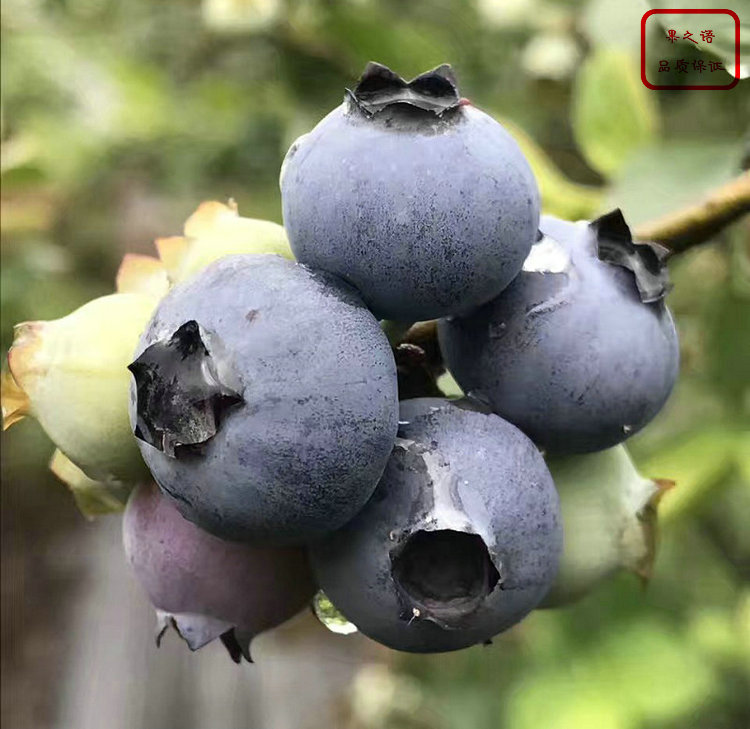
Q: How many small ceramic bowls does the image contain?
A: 0